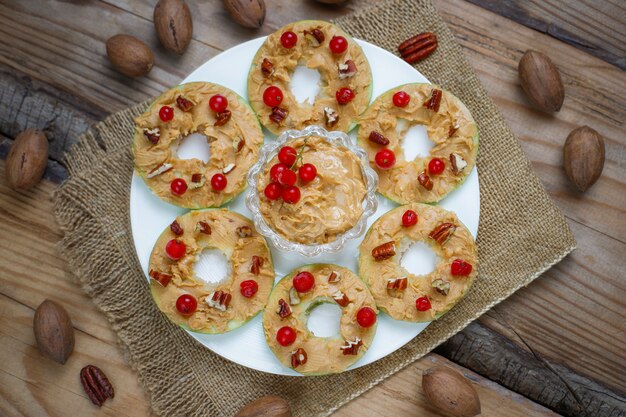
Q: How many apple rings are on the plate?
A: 6